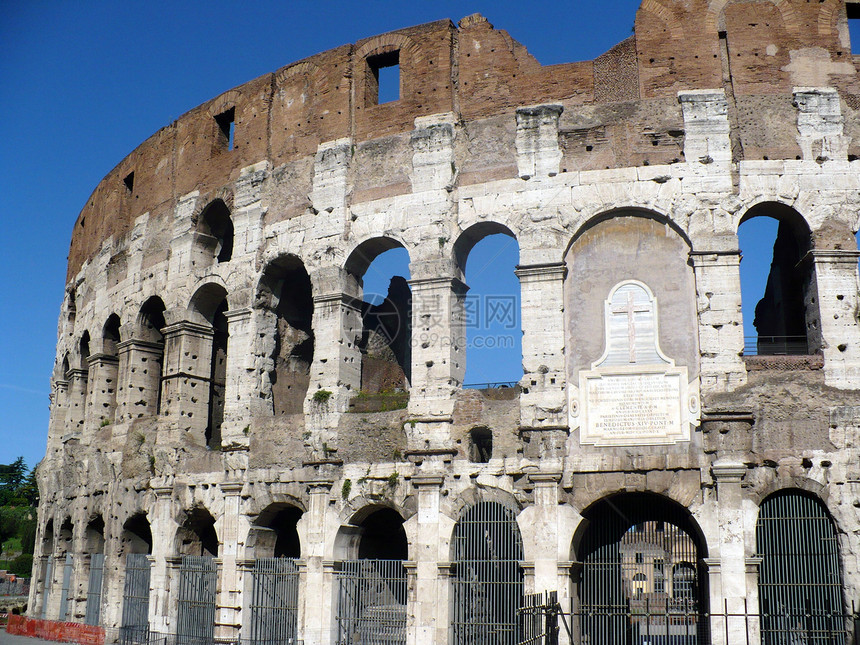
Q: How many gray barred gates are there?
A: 10